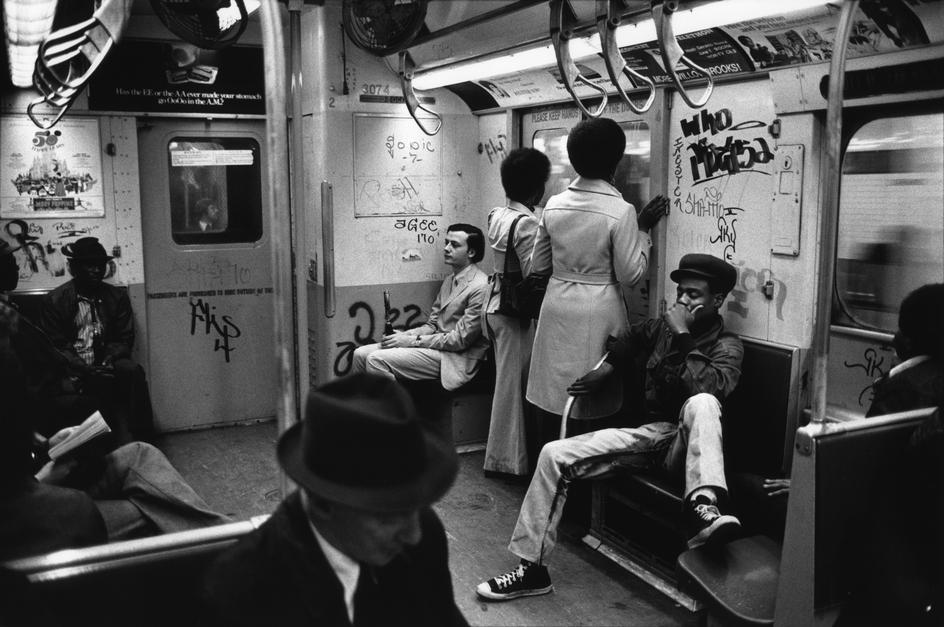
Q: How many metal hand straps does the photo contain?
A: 8